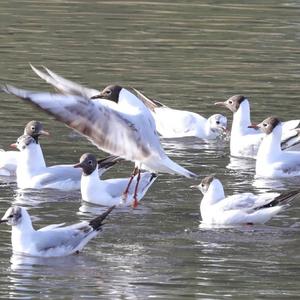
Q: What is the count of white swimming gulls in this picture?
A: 8